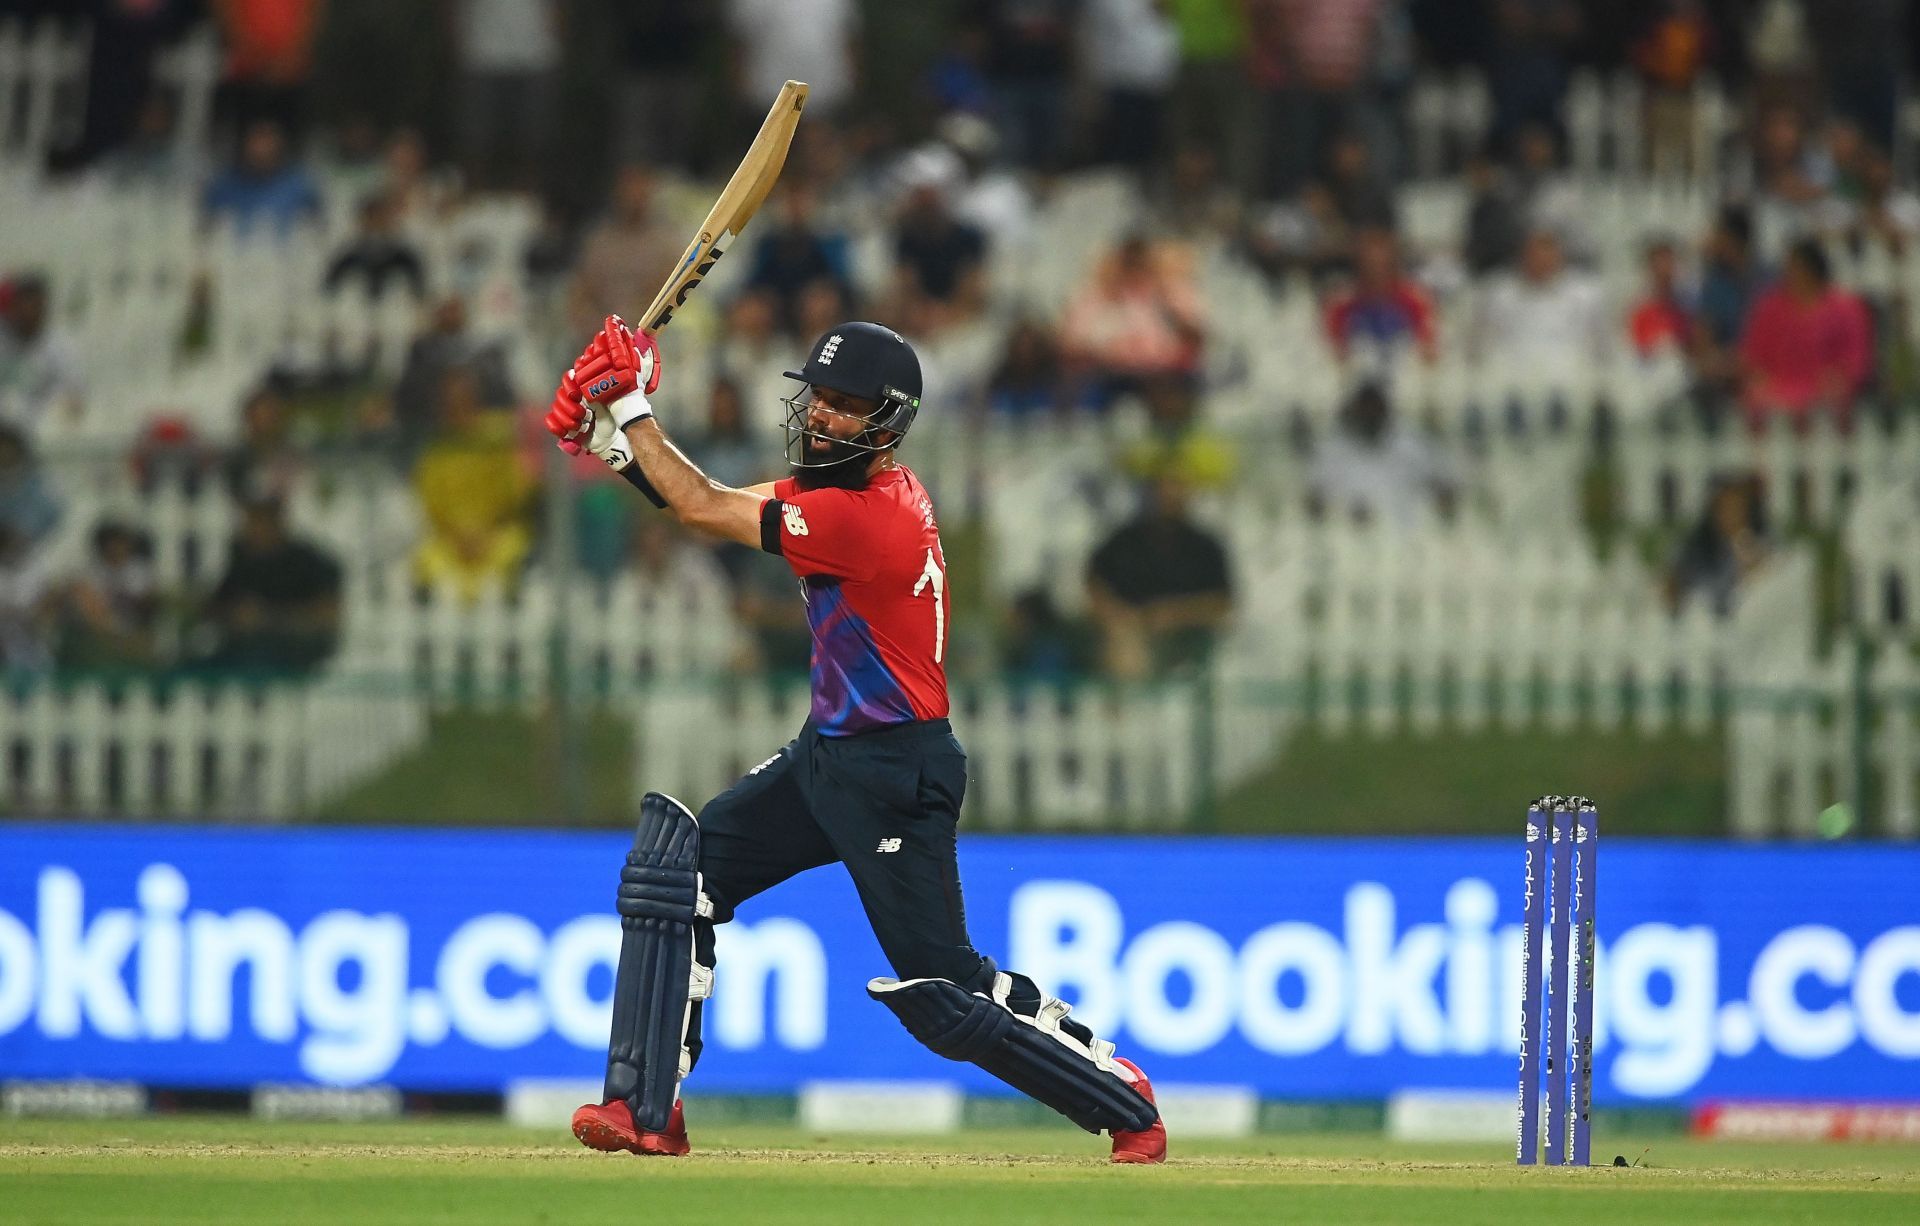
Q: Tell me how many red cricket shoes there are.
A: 2